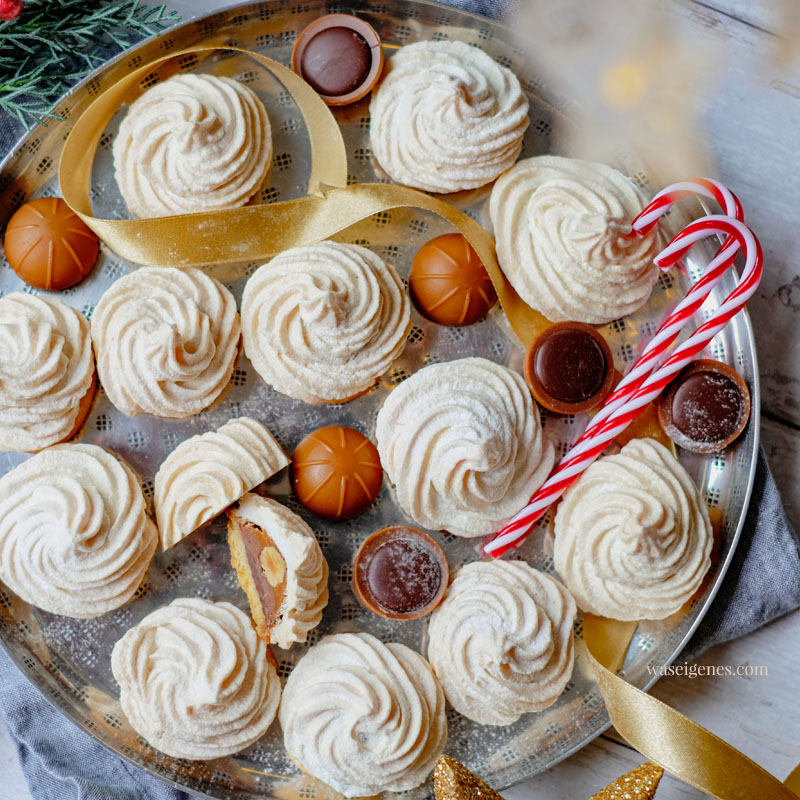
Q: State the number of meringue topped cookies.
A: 13